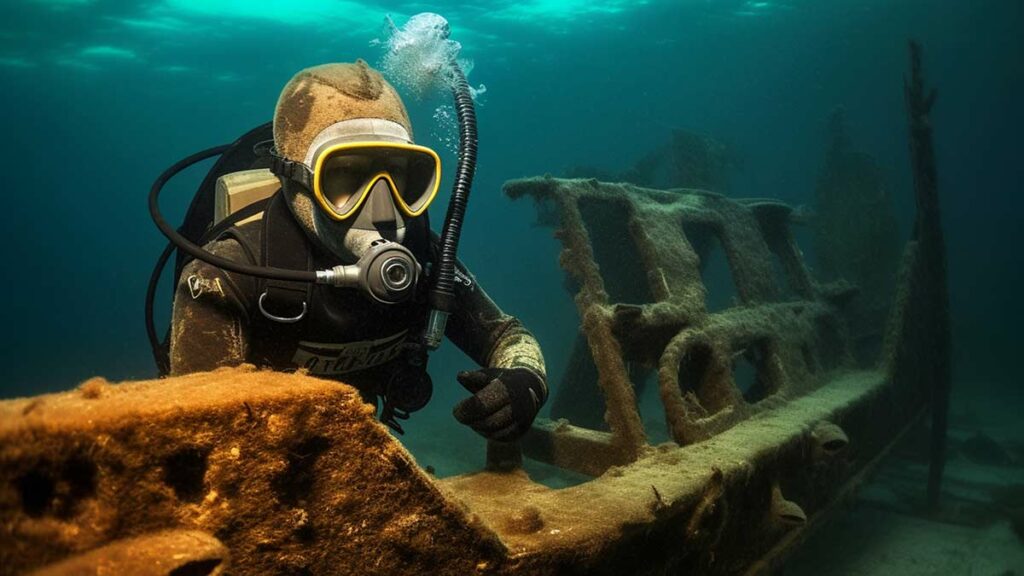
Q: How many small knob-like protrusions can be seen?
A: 2